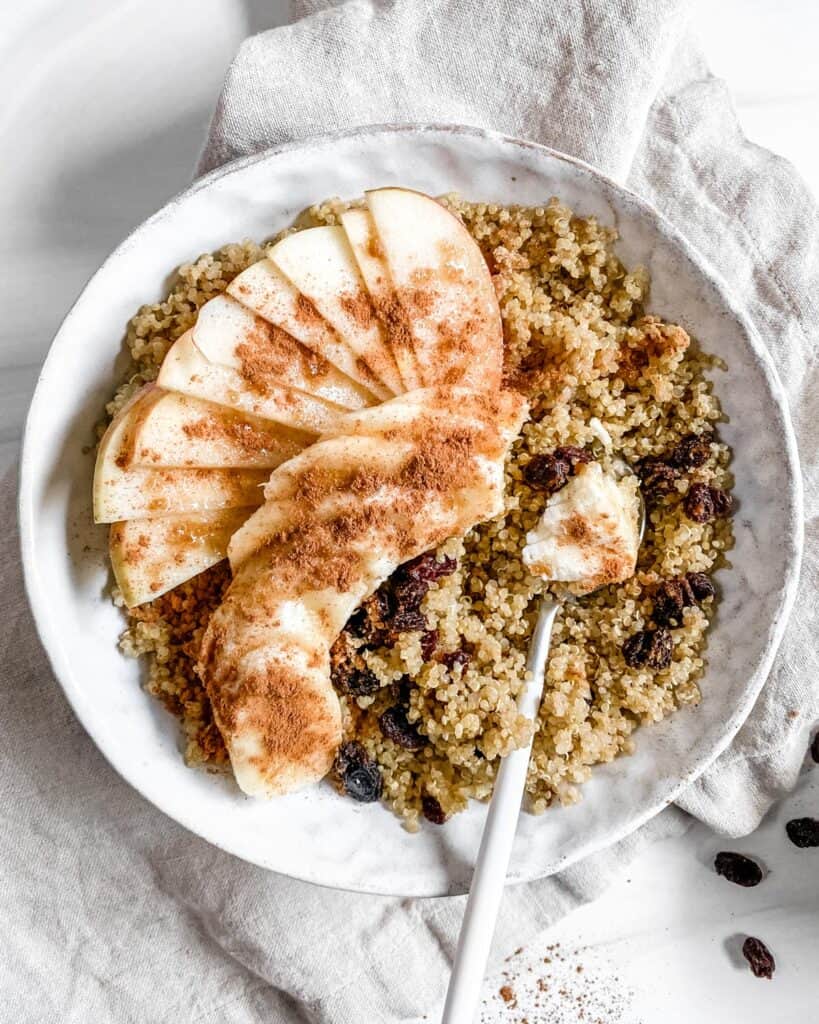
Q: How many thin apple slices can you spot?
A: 9